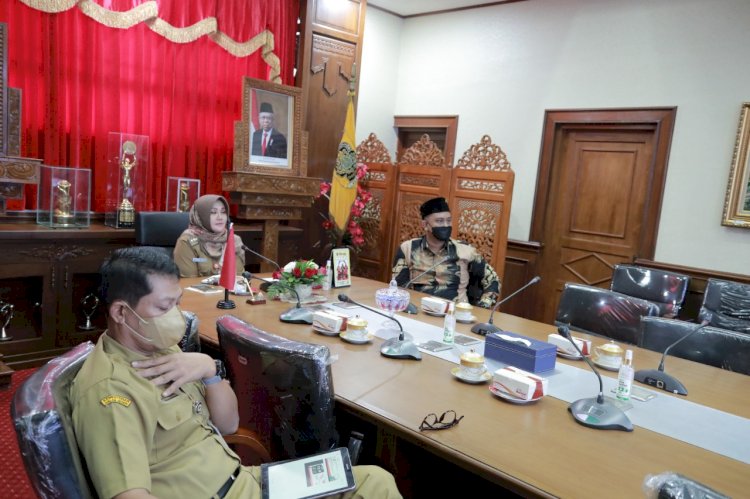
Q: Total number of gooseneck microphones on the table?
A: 7